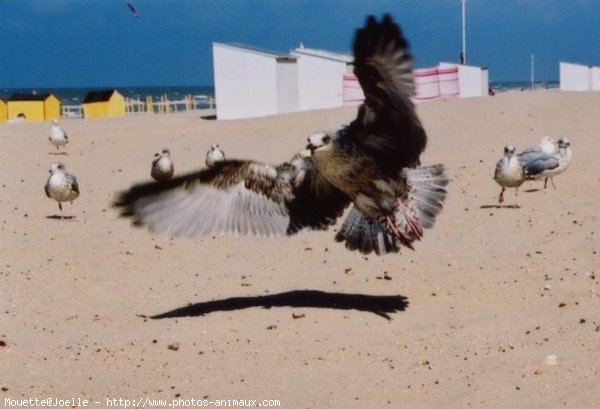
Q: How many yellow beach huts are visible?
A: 3